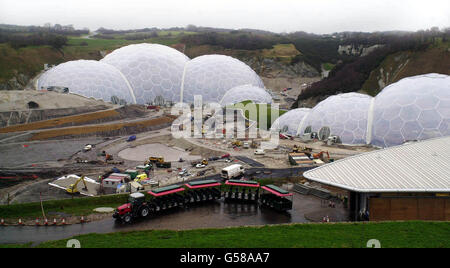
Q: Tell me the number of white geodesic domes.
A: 7